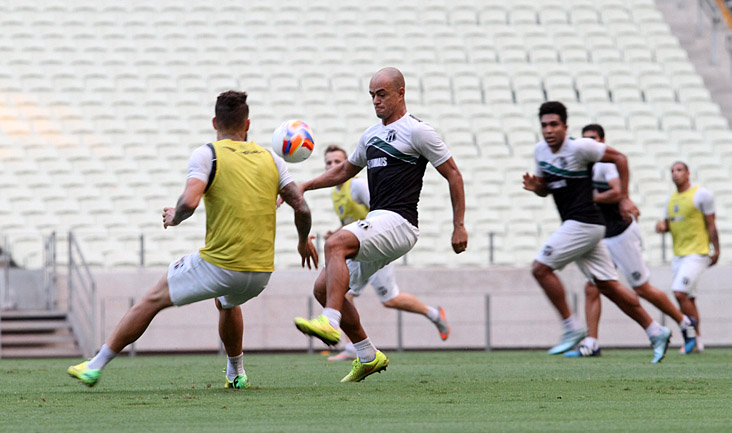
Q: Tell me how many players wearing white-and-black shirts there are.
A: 3